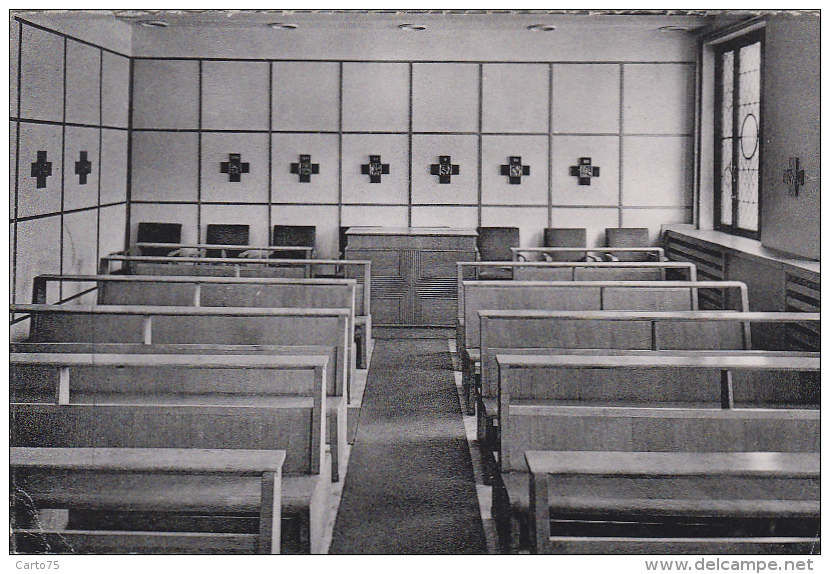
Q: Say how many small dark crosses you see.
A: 9